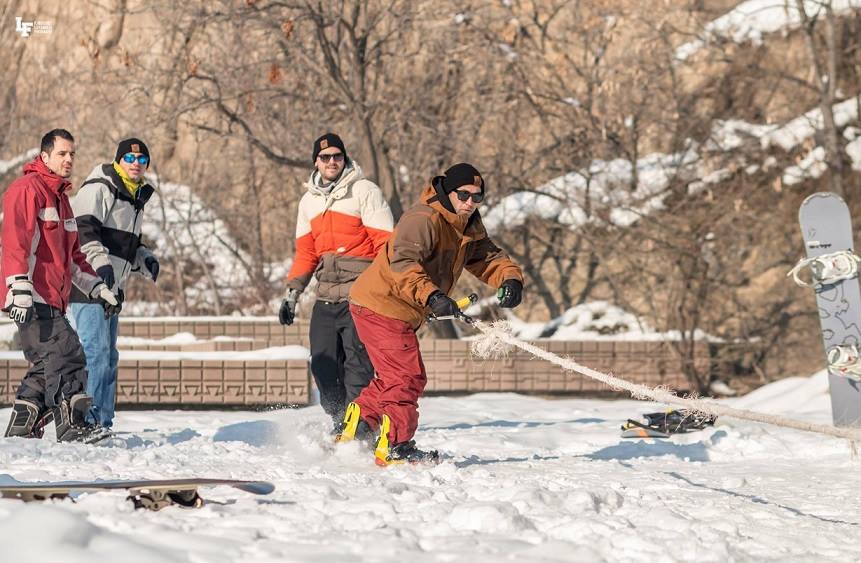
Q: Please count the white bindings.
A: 2